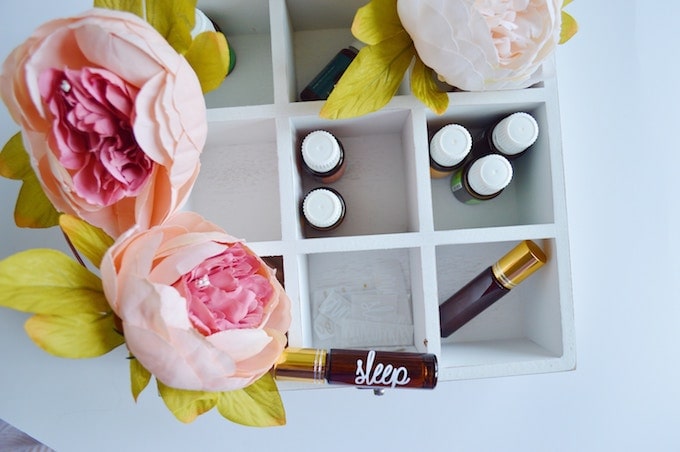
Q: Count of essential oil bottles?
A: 9